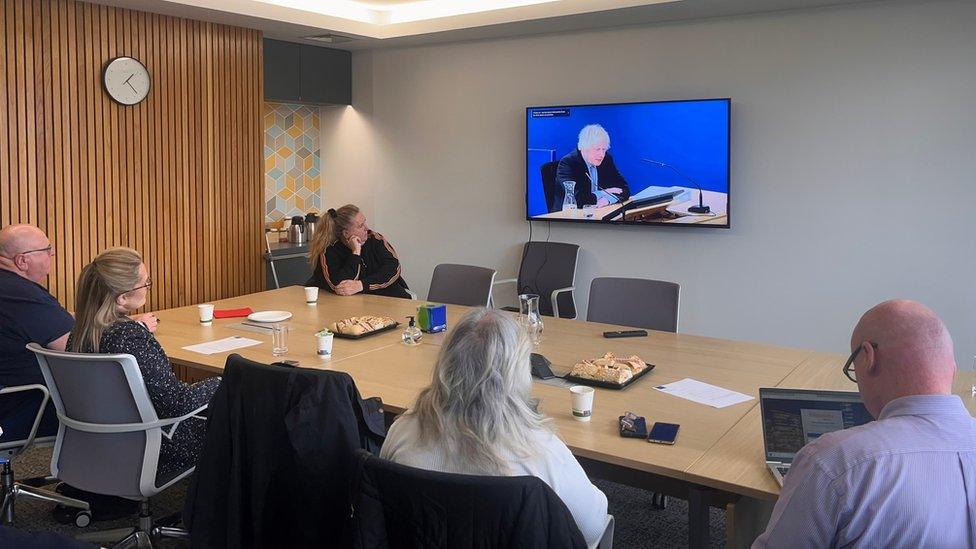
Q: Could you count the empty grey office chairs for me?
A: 3